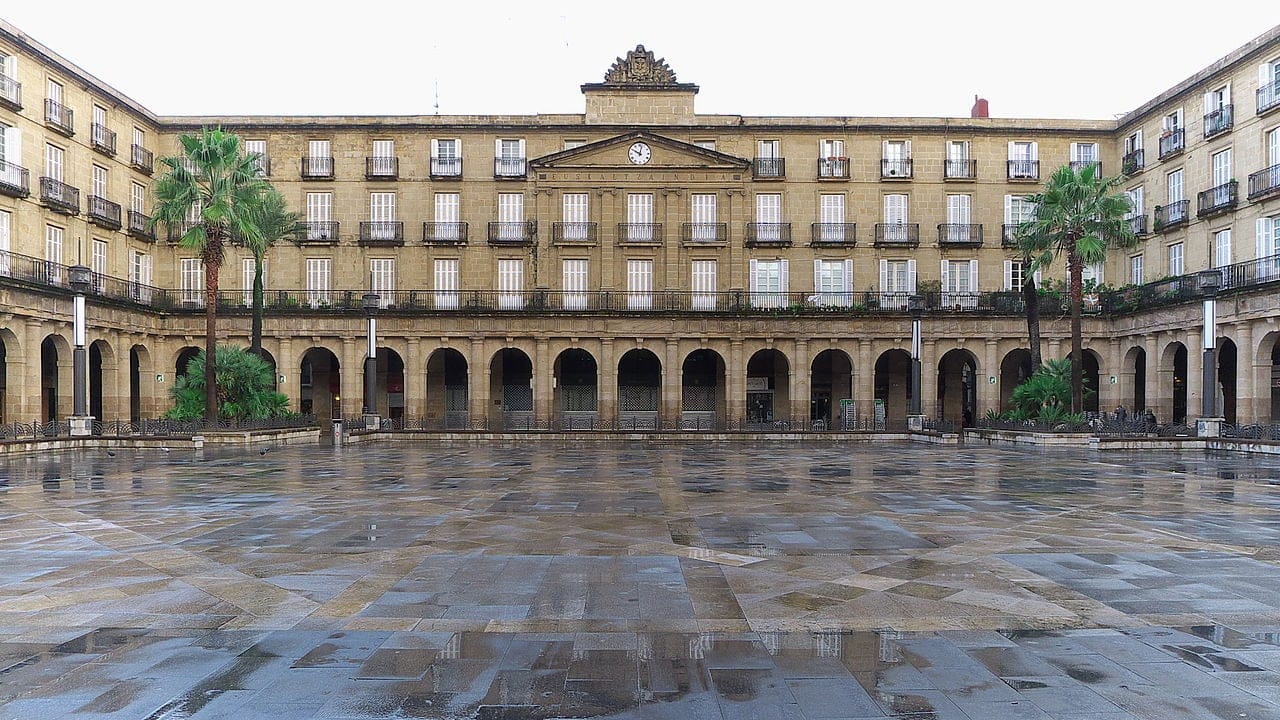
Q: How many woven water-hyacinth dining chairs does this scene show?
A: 0